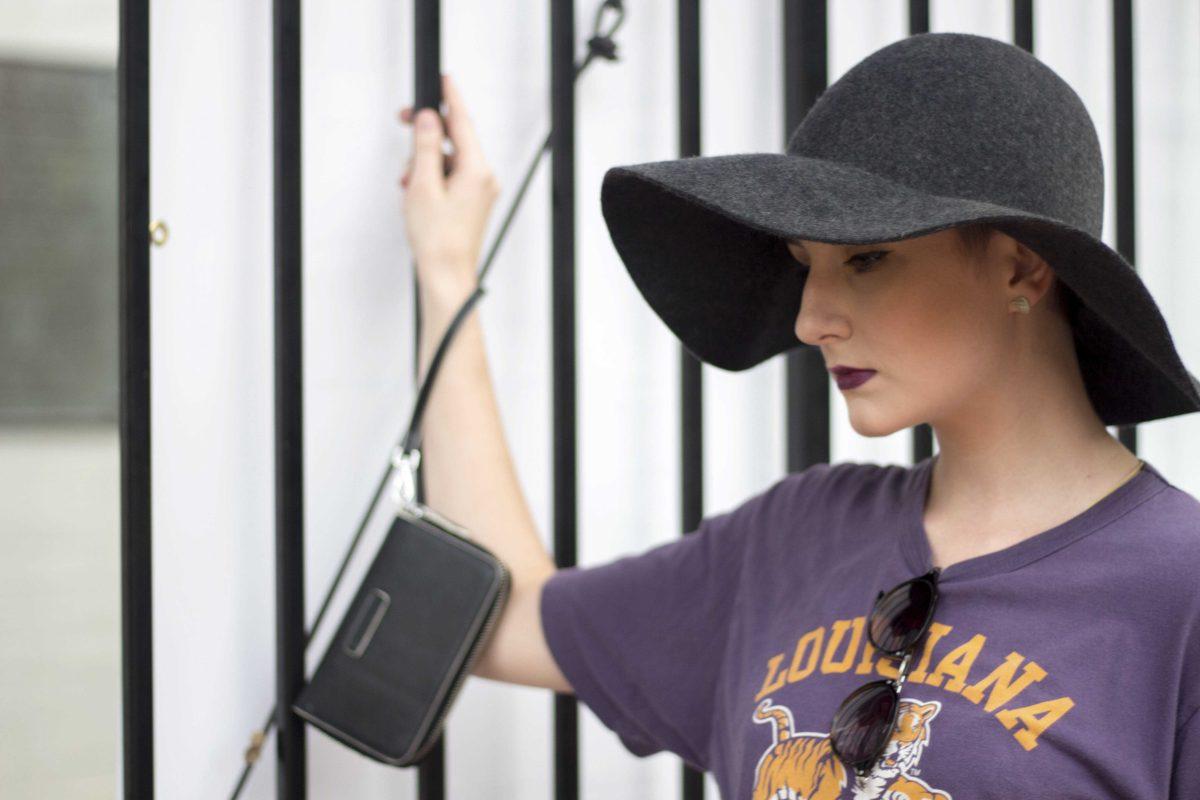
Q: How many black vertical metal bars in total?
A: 9